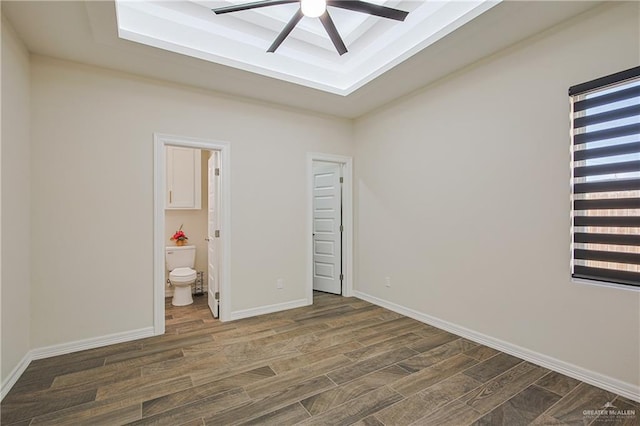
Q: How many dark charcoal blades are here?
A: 4